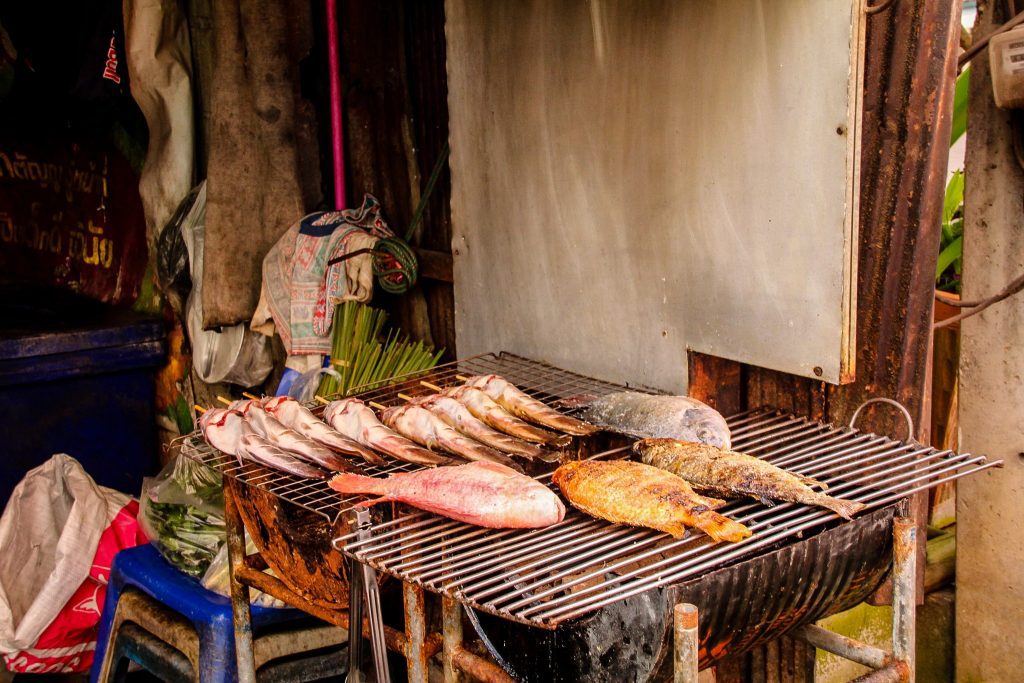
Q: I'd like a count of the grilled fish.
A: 12